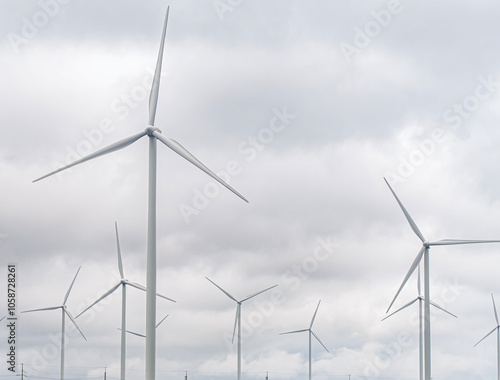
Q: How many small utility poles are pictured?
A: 5